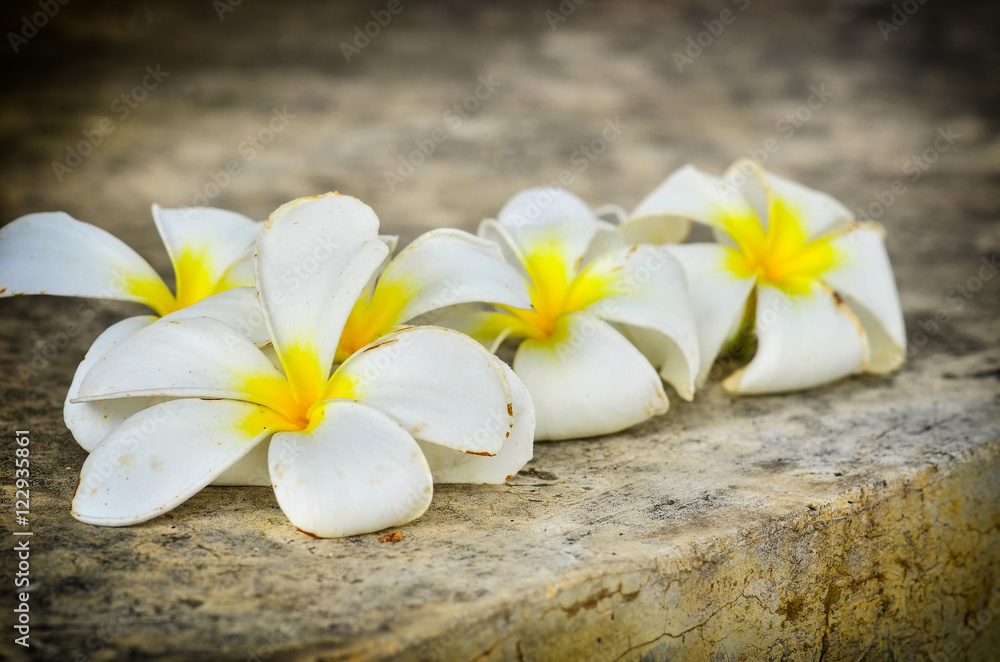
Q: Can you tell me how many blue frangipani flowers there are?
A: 0